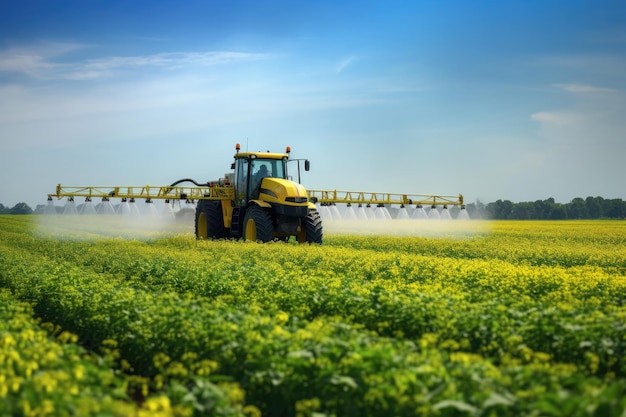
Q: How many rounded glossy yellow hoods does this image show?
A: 1